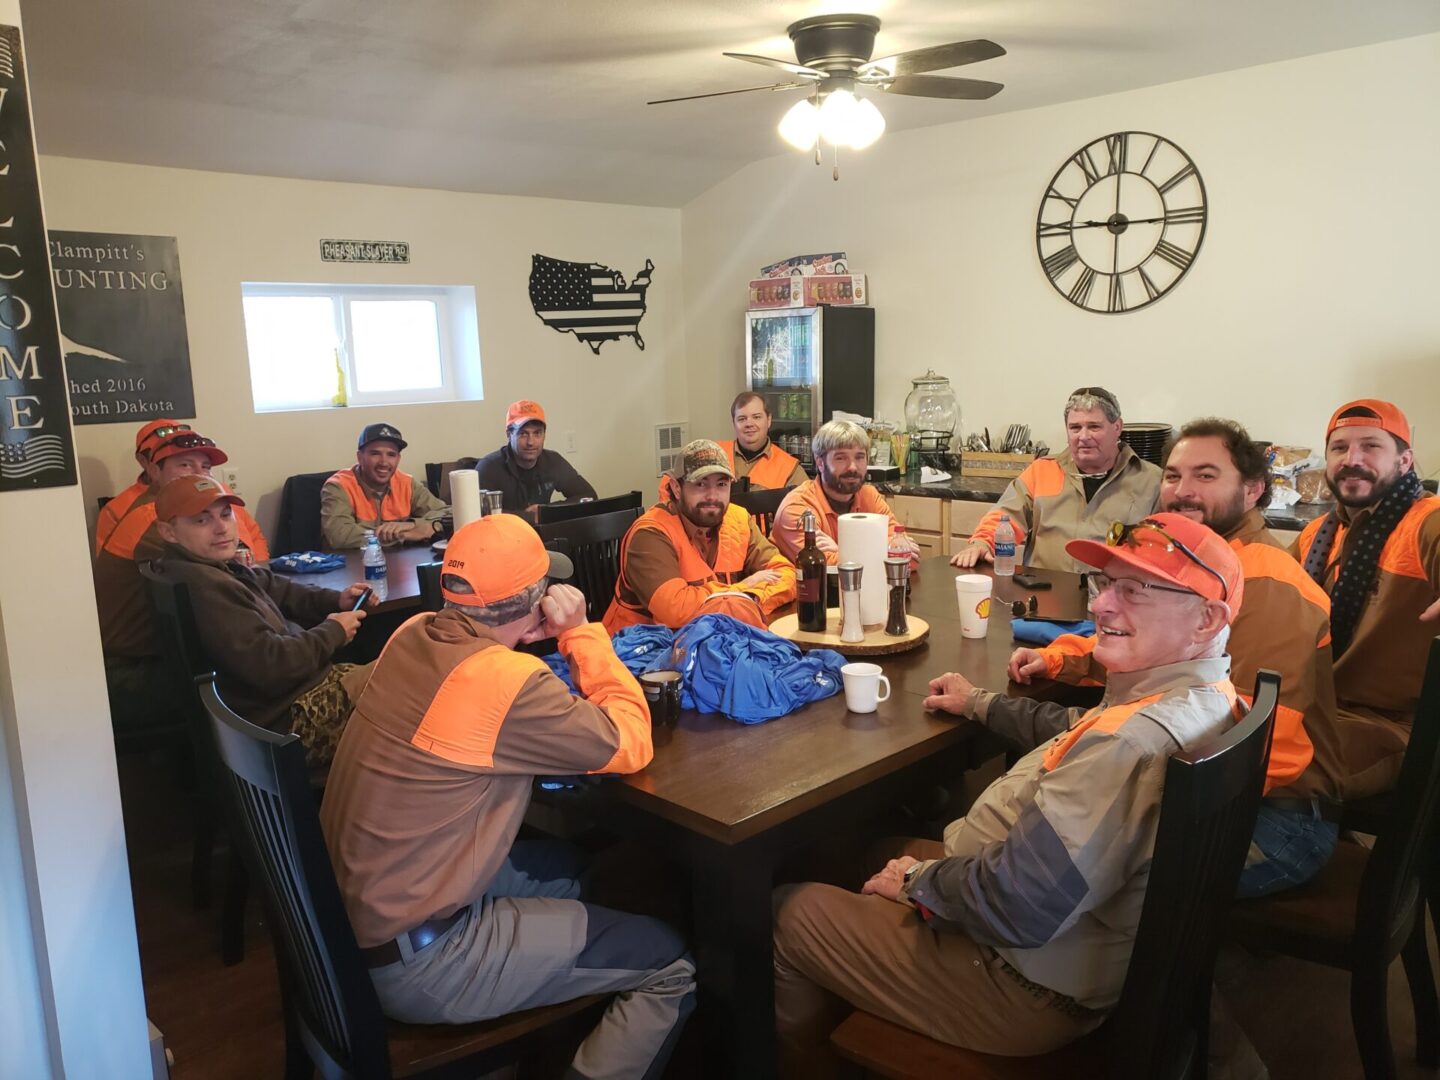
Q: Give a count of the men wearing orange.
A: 13